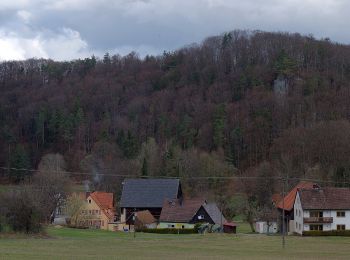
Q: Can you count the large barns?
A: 1